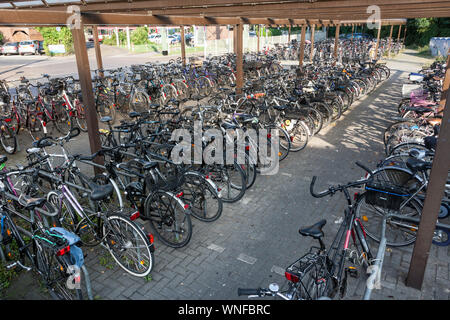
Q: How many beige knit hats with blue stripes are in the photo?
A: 0